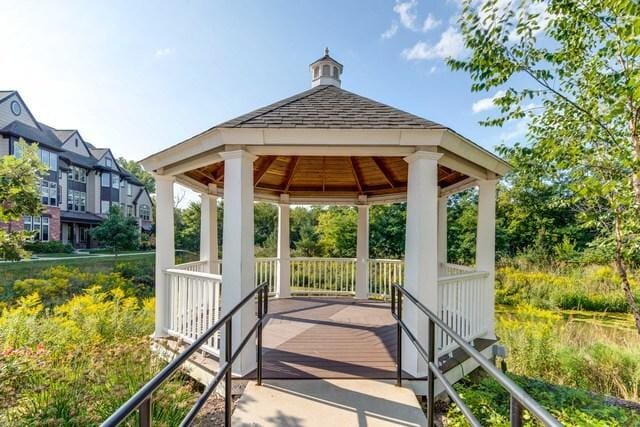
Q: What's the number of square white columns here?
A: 8